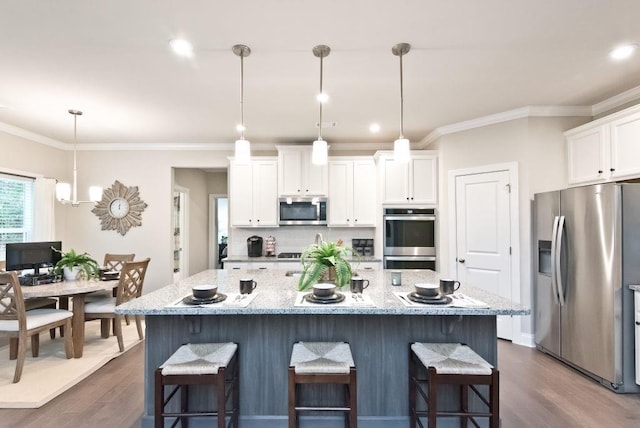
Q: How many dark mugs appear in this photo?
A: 3